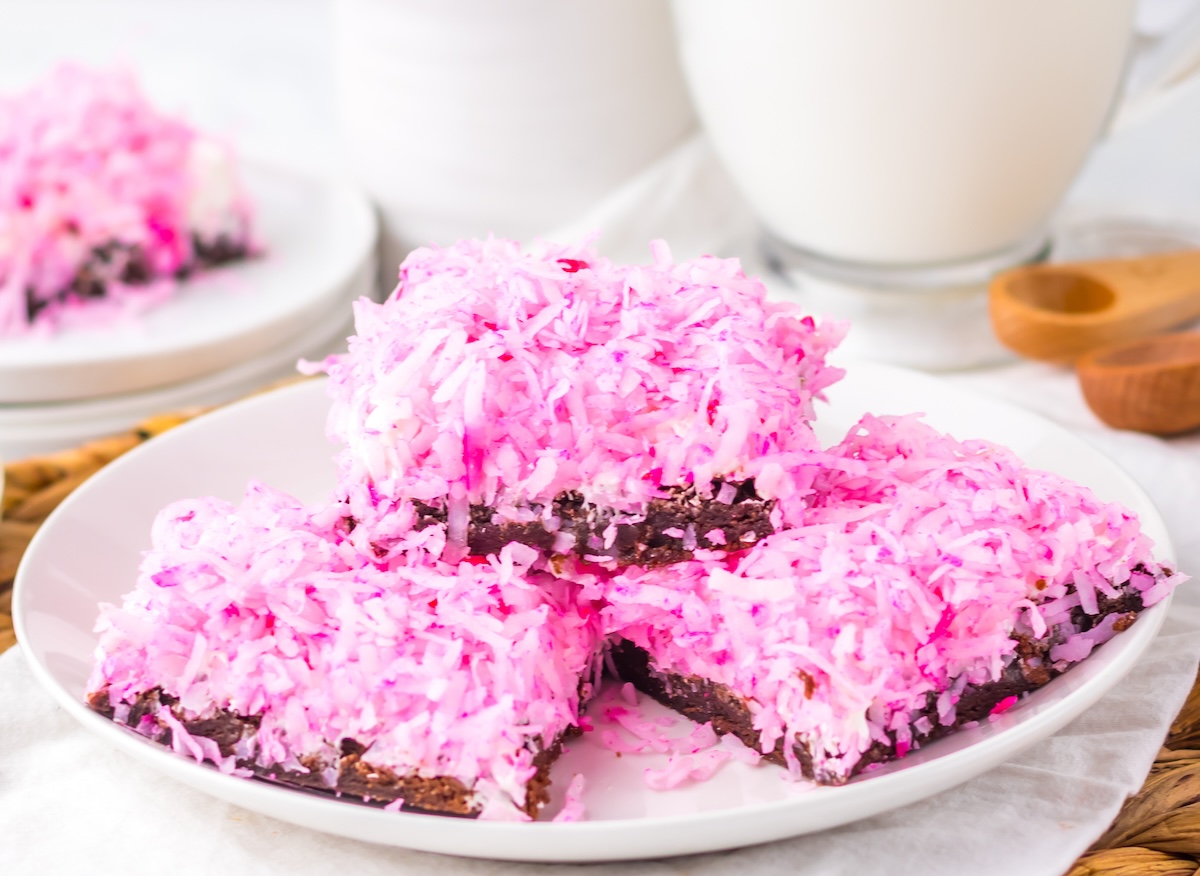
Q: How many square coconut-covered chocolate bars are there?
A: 4